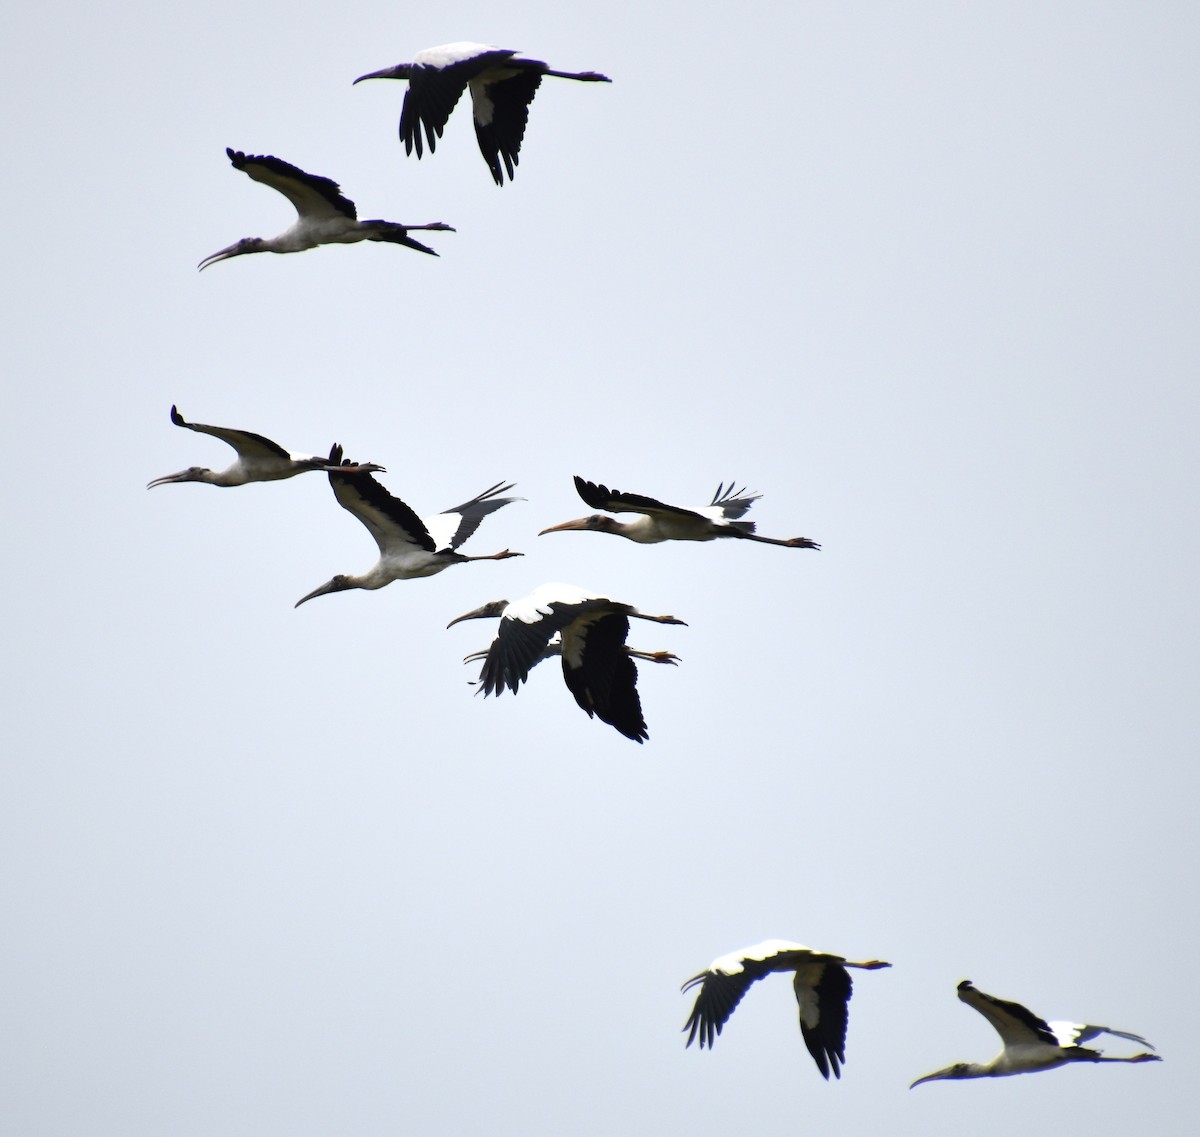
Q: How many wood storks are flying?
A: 9